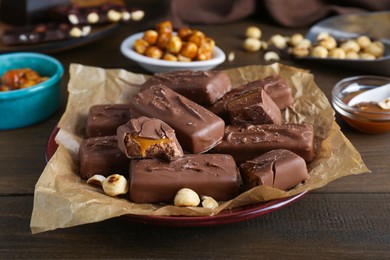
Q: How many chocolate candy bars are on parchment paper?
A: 10